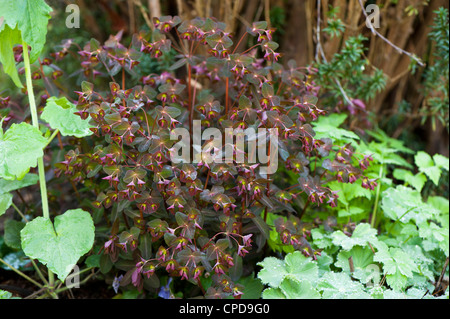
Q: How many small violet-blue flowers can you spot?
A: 2